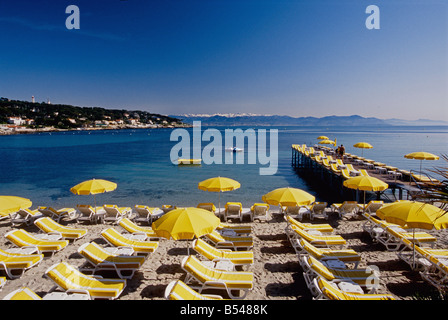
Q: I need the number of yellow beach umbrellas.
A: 11